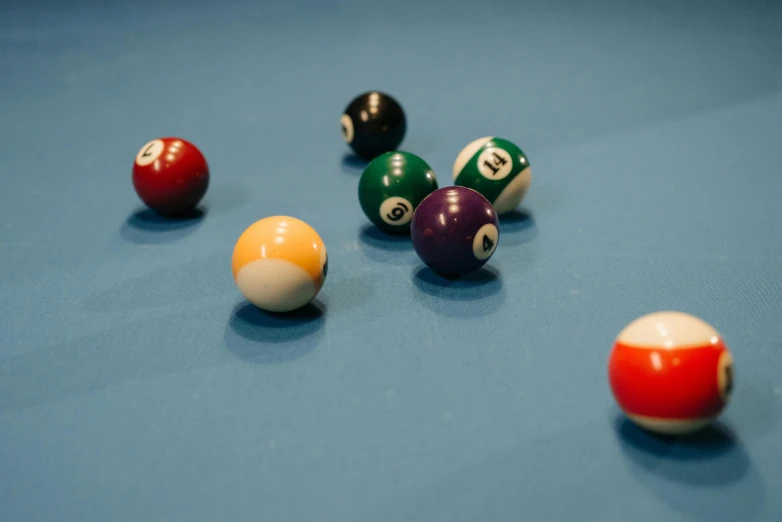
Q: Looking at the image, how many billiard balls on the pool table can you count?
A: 7